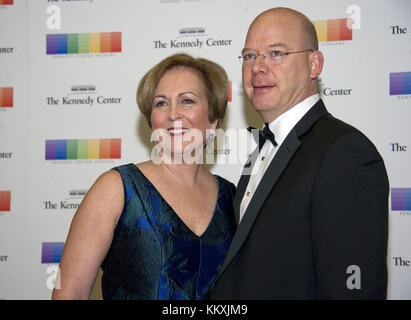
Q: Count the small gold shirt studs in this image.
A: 2